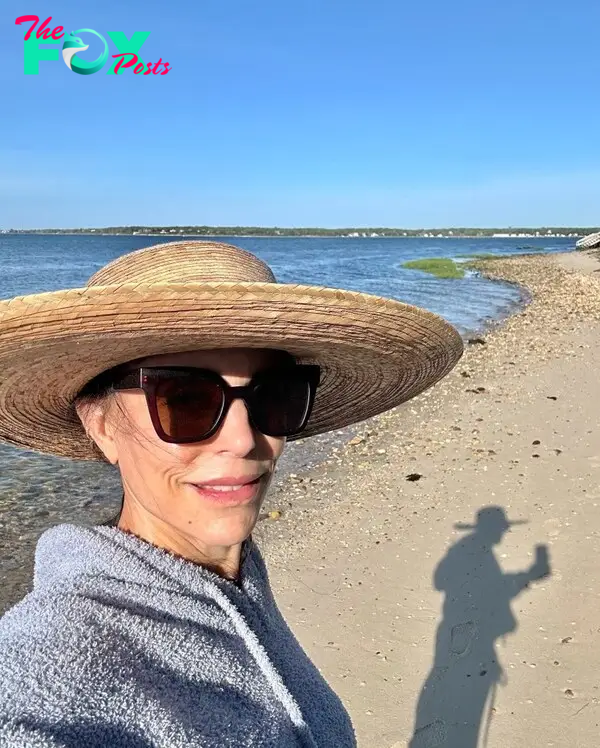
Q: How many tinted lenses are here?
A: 2